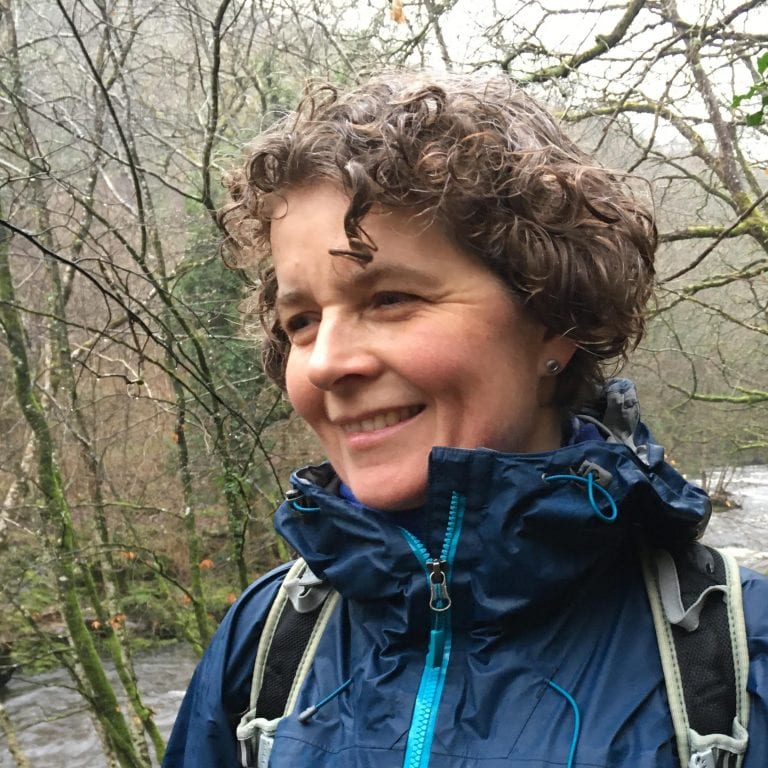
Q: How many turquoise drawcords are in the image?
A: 4